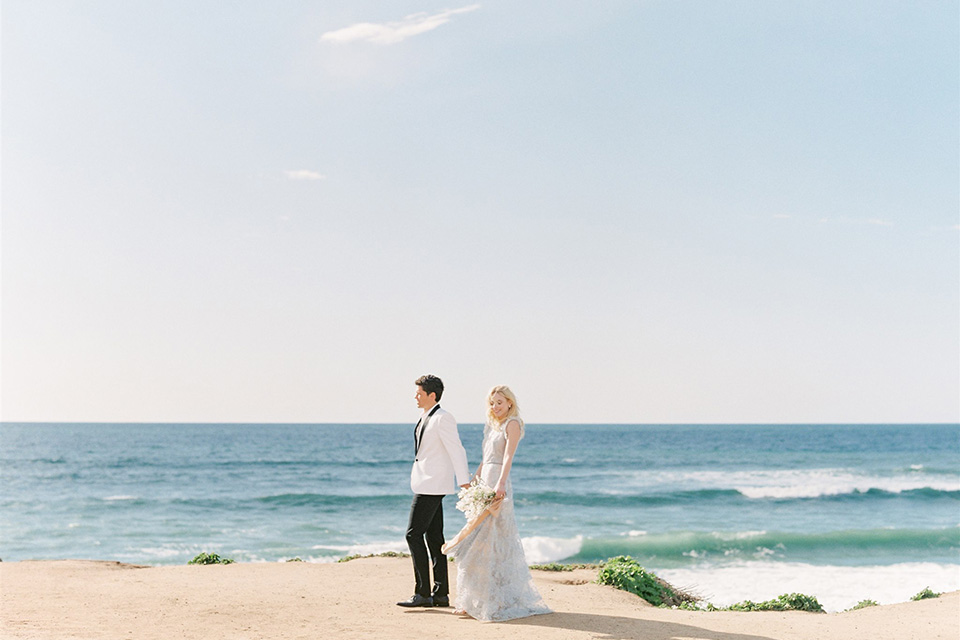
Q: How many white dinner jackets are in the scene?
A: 1